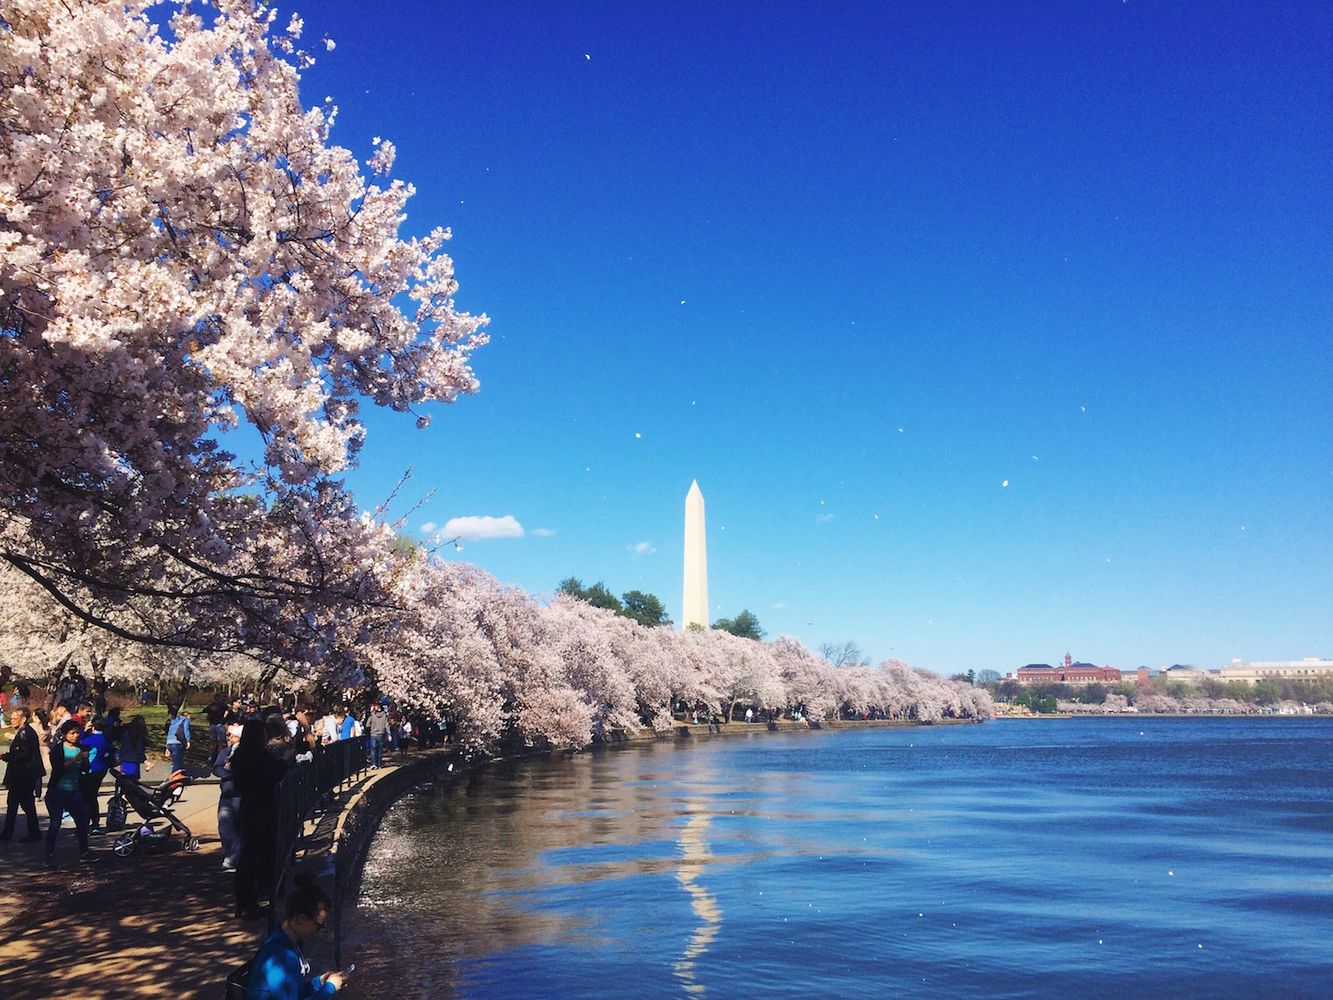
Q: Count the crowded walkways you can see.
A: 1